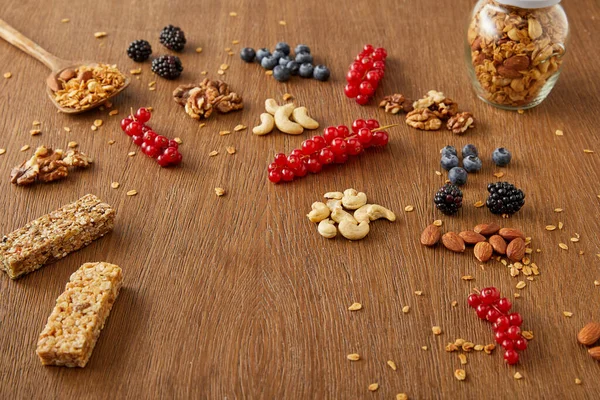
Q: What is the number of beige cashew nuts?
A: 12